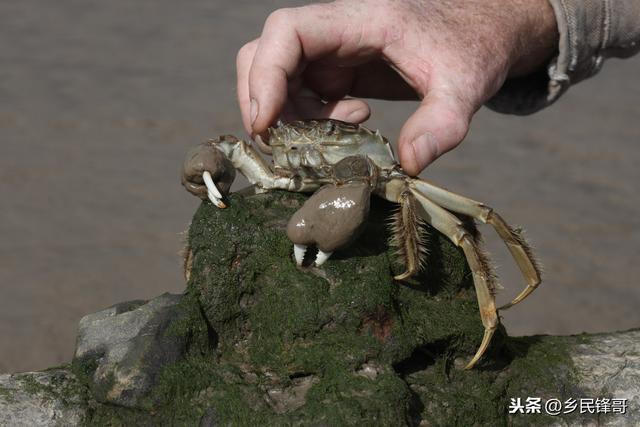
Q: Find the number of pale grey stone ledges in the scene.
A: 2